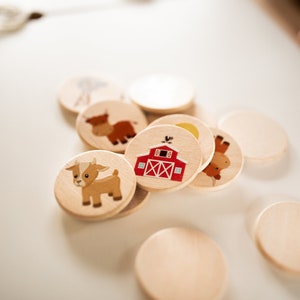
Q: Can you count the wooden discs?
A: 11